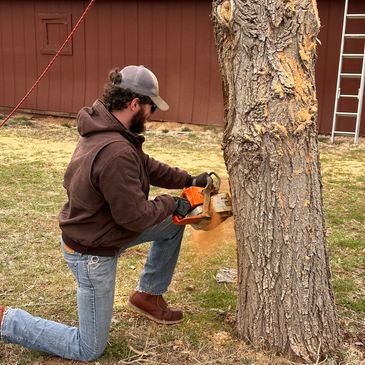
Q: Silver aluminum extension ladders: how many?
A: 1